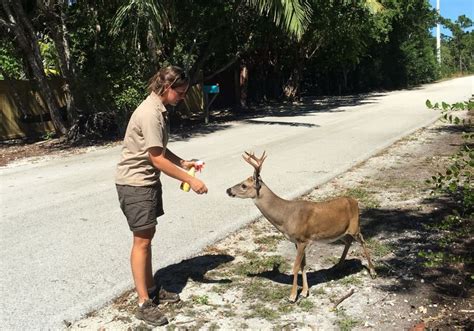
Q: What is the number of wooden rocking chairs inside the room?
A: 0